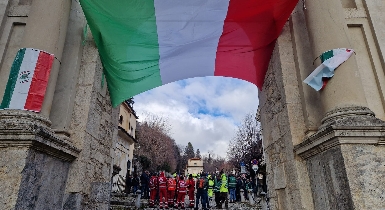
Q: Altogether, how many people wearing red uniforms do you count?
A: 5